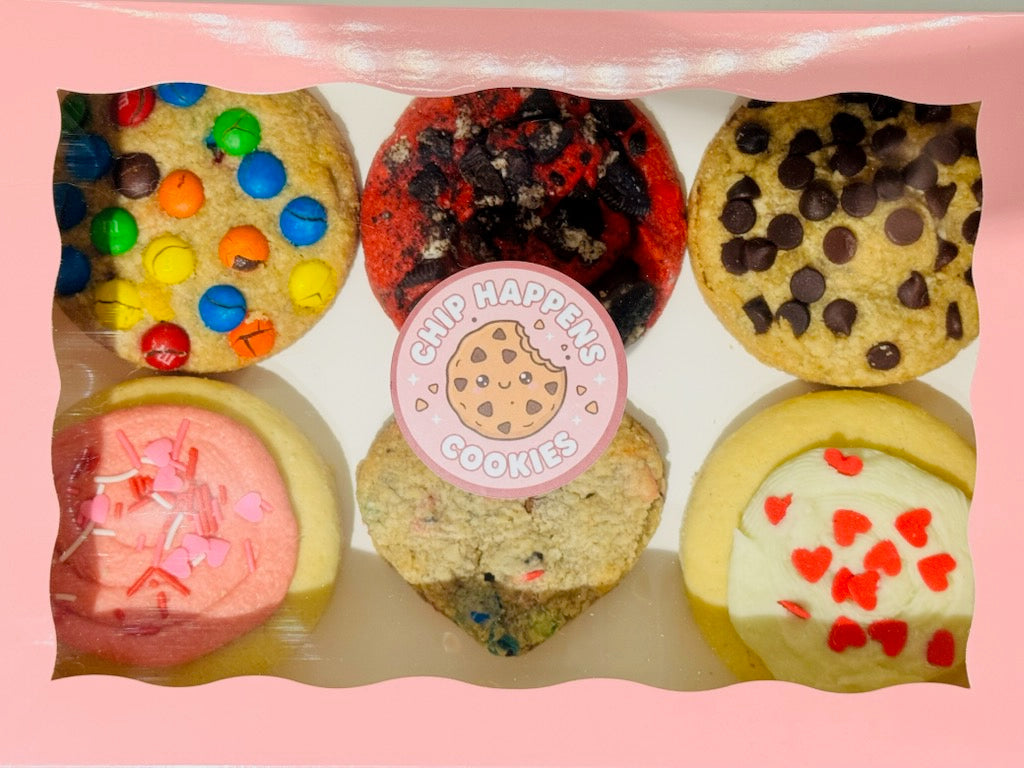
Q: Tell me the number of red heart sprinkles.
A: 13